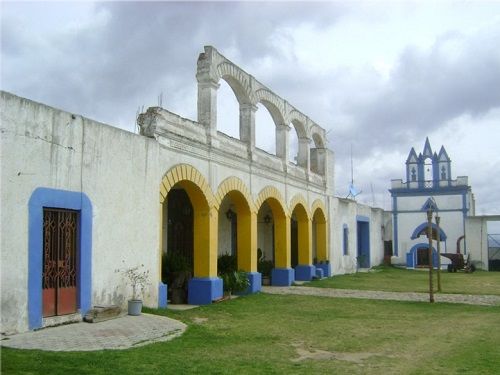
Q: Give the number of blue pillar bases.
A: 6